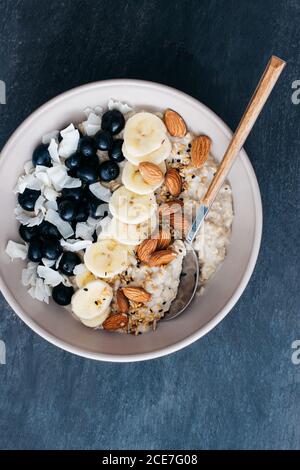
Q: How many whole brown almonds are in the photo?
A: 12